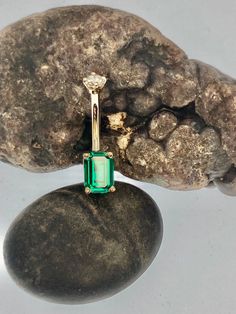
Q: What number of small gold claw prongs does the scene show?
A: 4